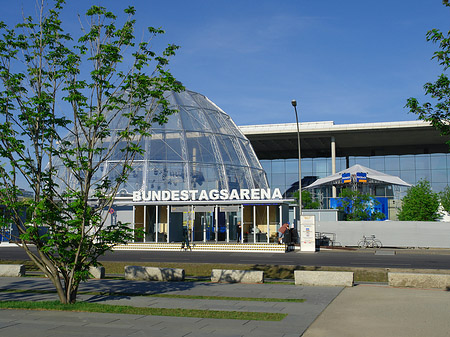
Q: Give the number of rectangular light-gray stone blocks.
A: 6